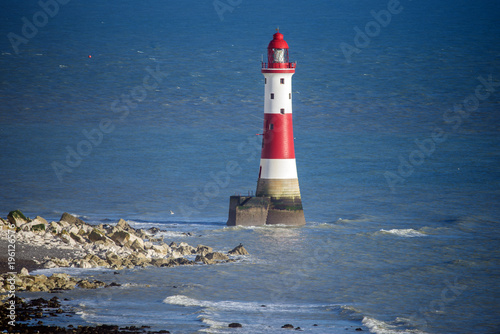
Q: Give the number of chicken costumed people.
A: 0